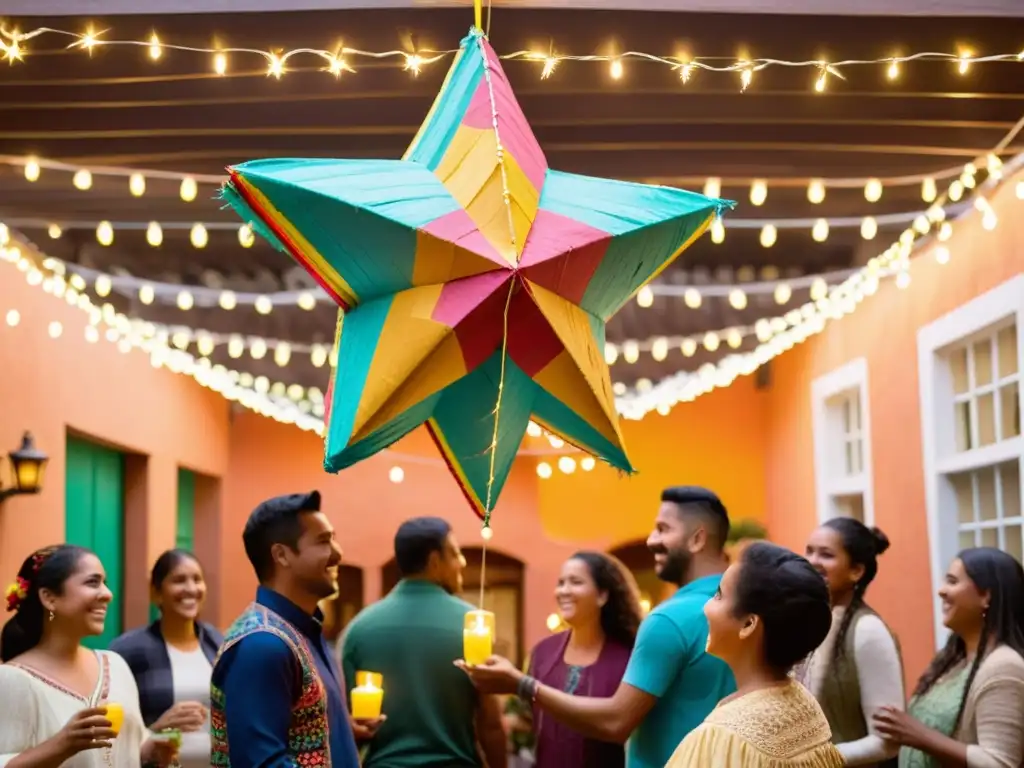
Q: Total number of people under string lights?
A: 9